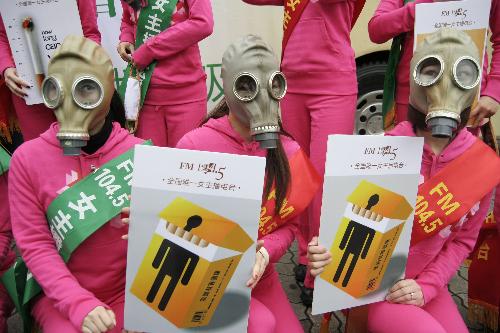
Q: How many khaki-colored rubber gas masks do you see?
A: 3